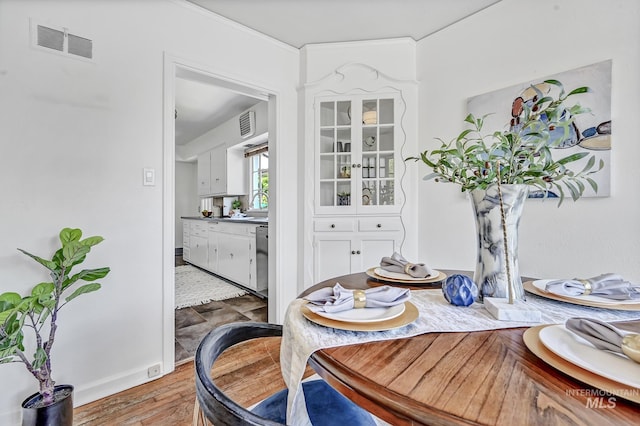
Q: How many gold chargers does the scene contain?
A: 4